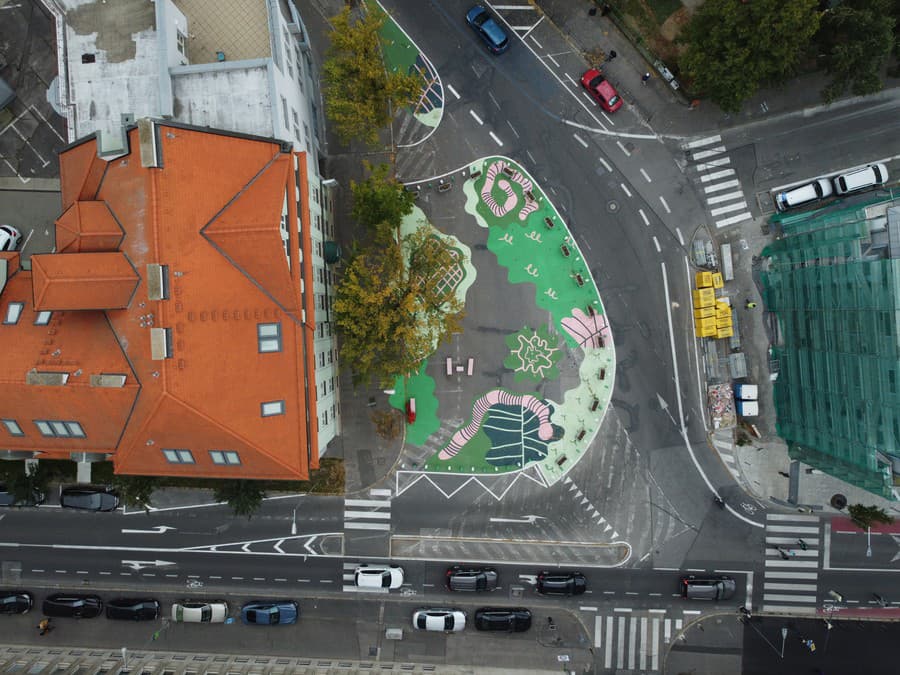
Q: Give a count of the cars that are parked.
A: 13